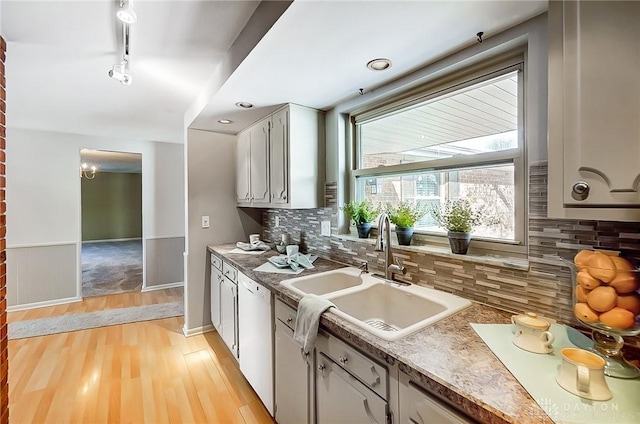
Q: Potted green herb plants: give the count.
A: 3